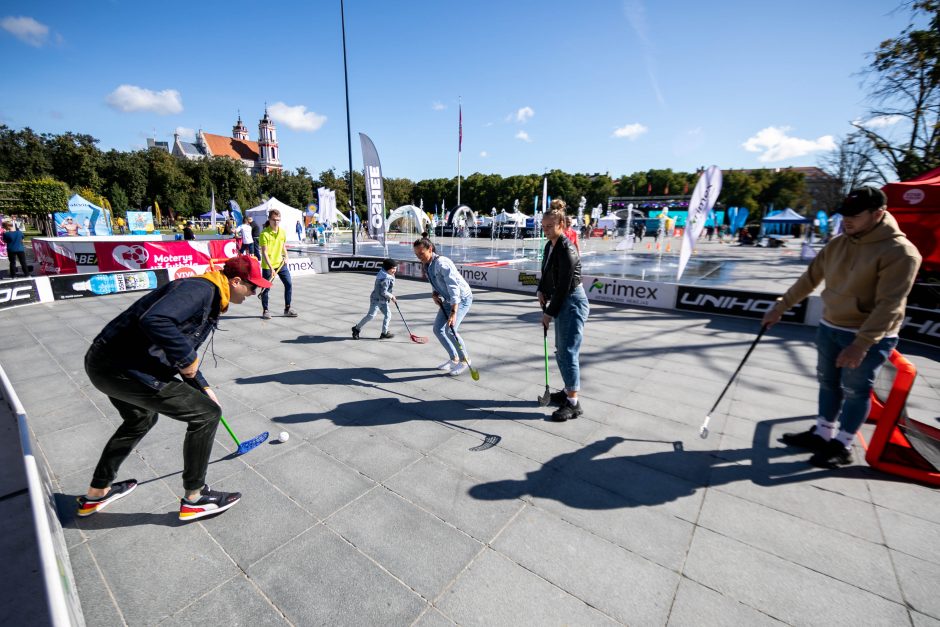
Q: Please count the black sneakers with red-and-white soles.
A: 2